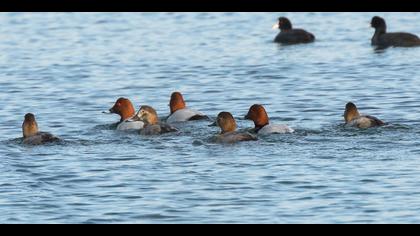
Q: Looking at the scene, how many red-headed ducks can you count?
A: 3